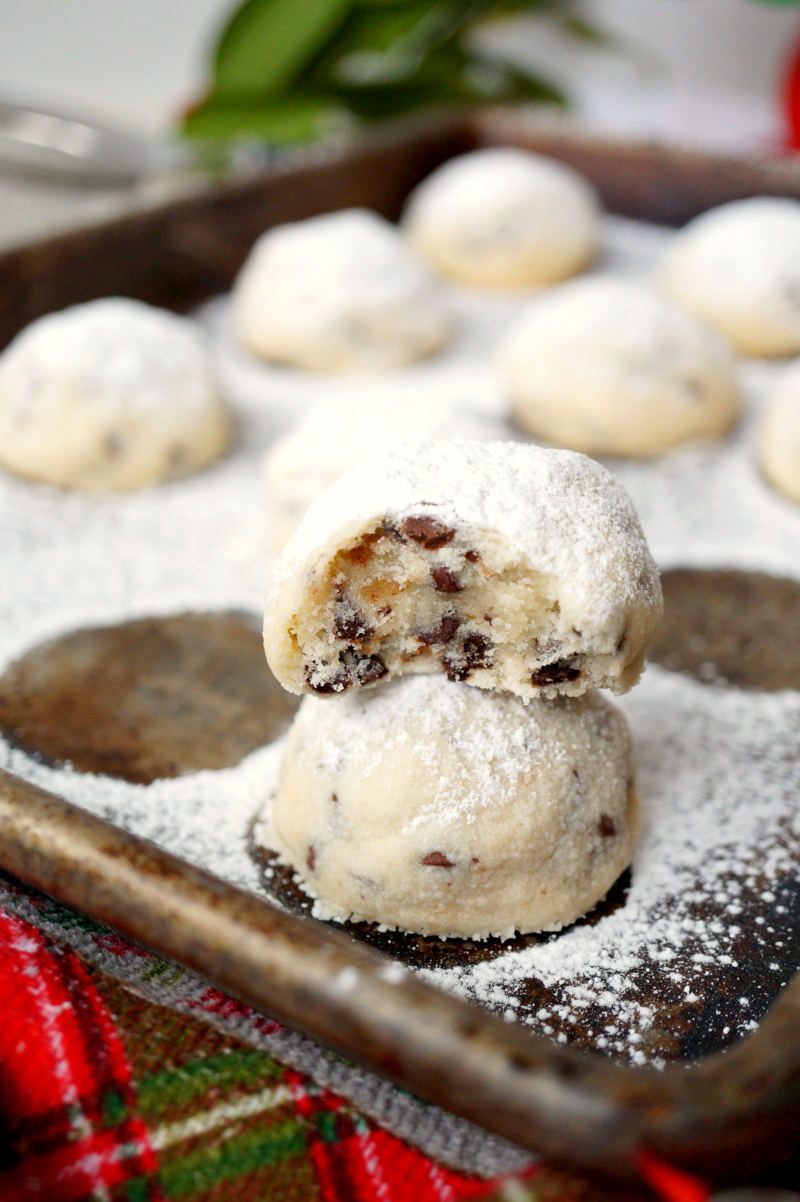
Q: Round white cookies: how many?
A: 9